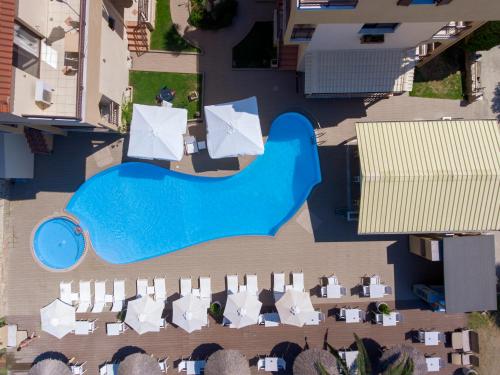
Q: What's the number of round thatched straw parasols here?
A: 5